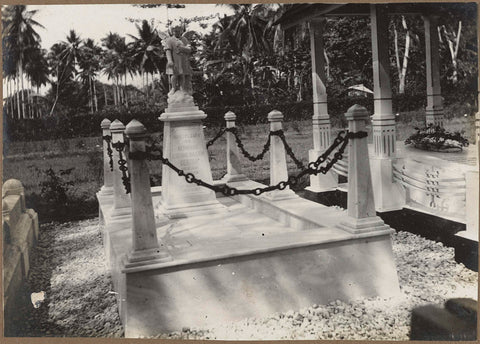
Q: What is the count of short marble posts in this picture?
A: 6